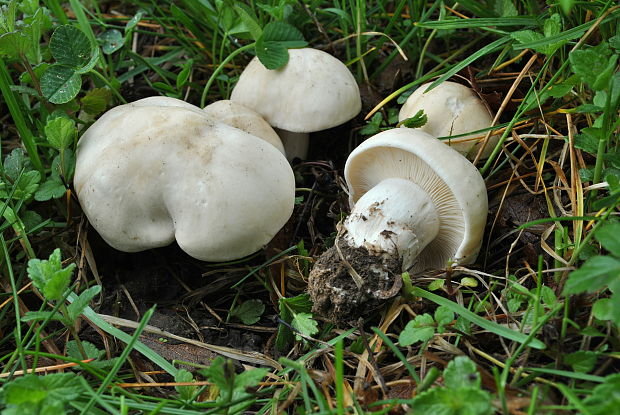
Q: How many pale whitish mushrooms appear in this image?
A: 5